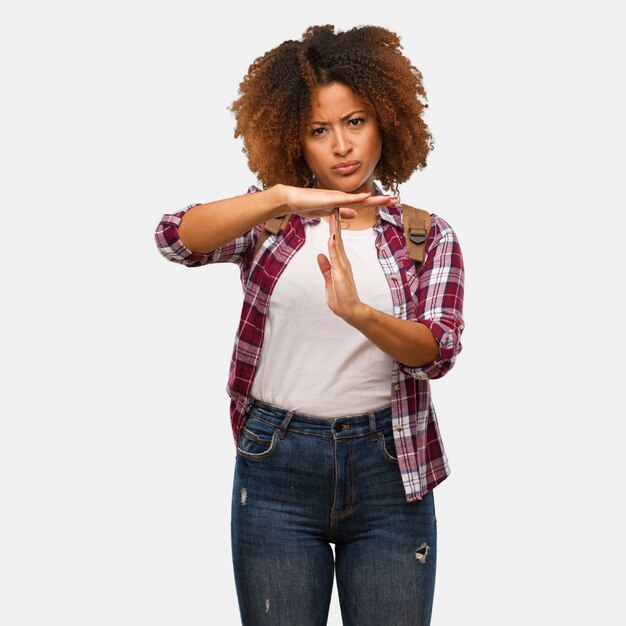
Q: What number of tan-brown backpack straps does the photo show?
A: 2